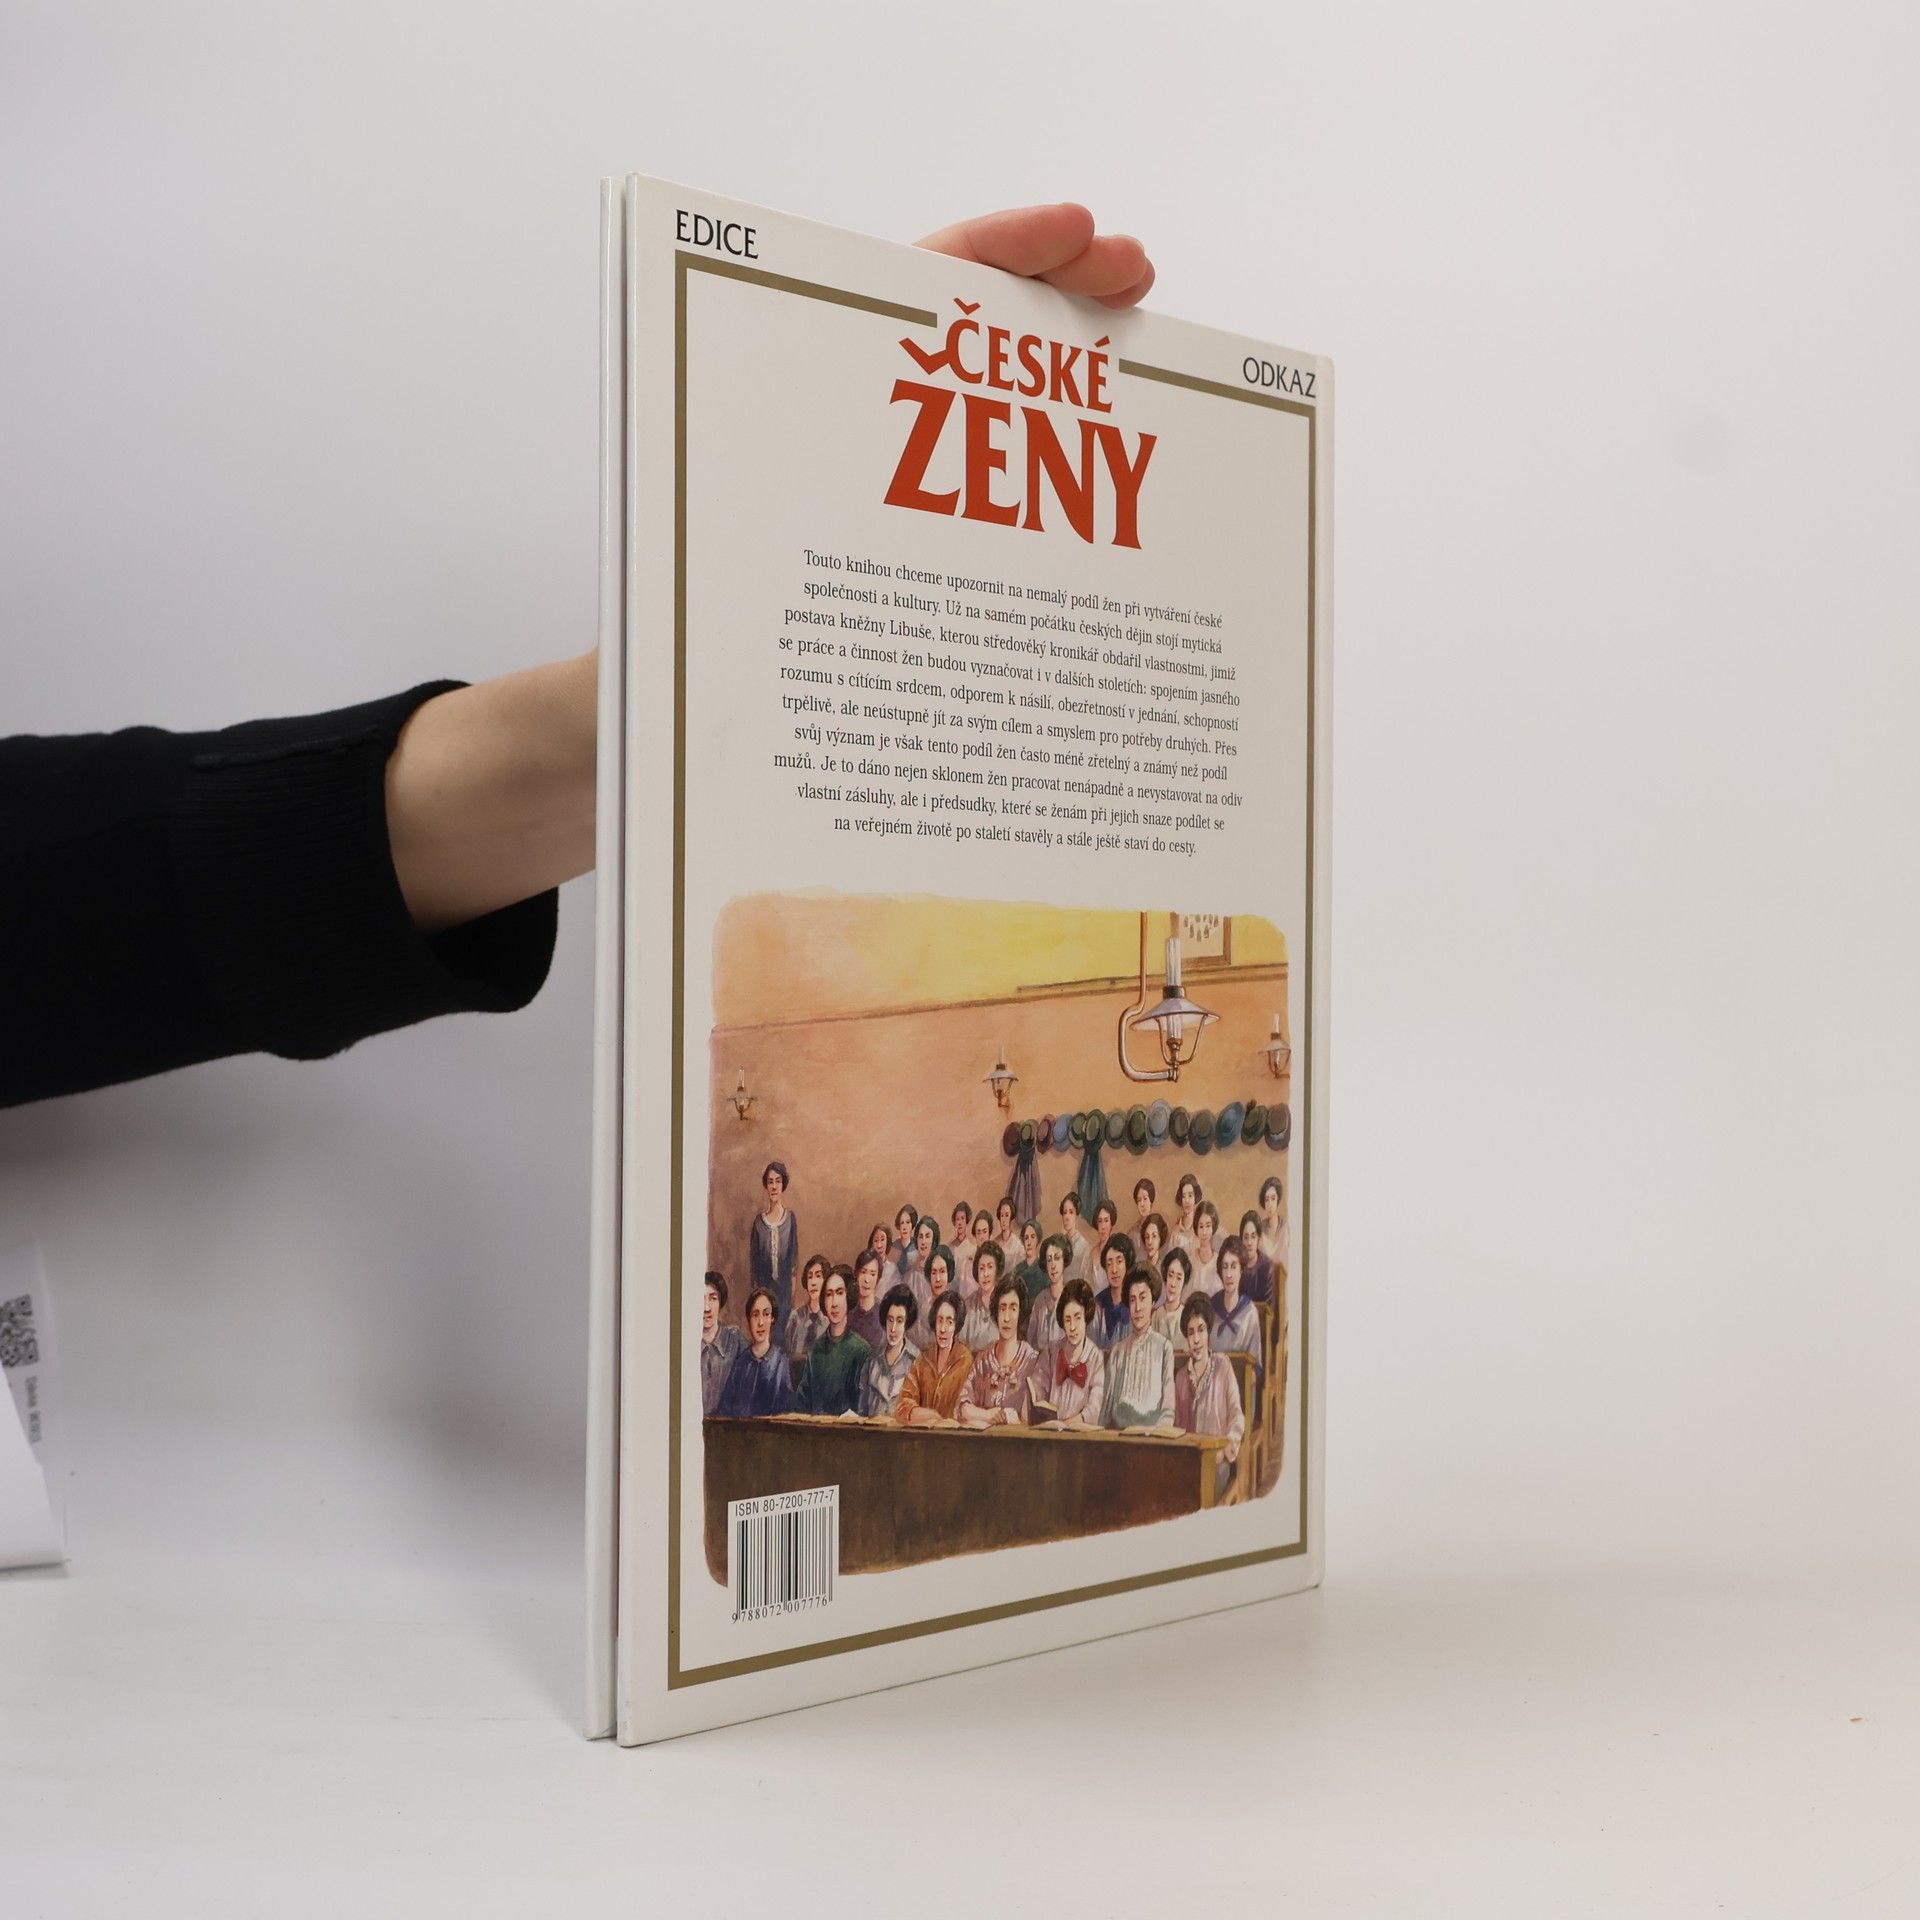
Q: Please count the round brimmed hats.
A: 14